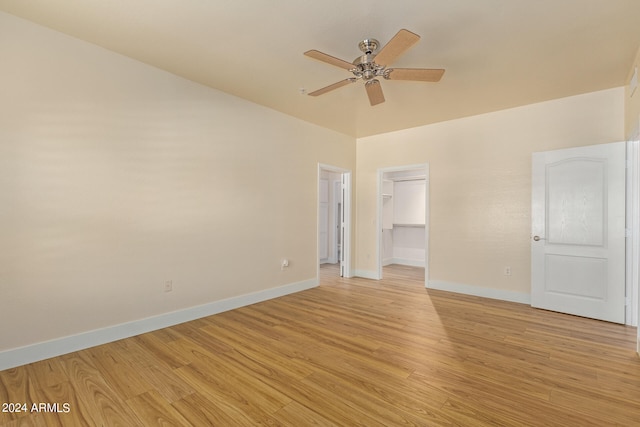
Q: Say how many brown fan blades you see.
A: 5